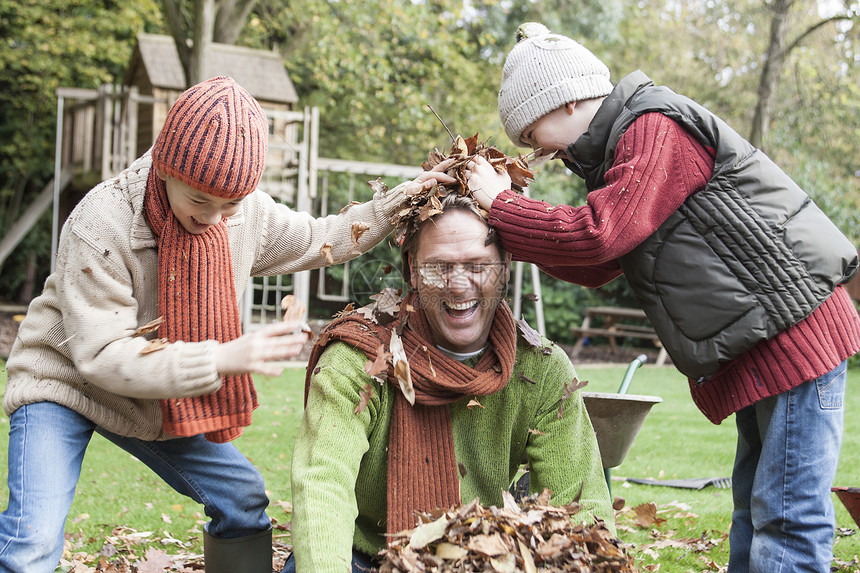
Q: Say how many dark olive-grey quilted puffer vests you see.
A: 1